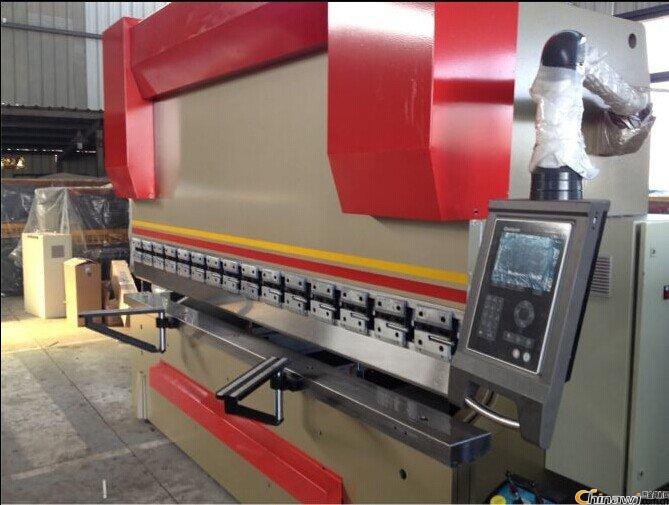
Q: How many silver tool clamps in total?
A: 15